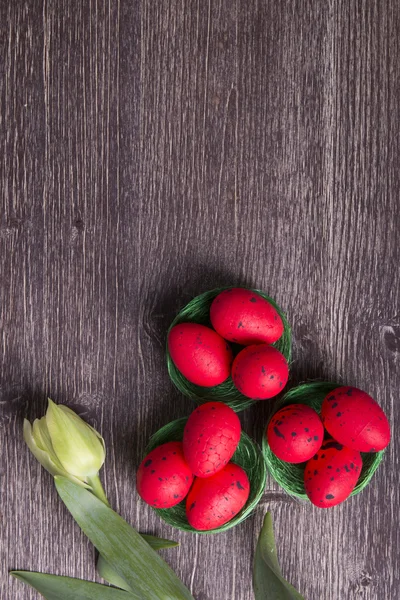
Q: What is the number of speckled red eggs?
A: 9